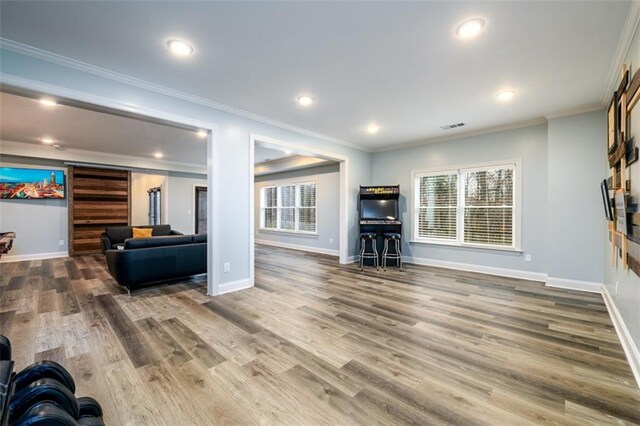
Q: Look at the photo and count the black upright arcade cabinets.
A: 1